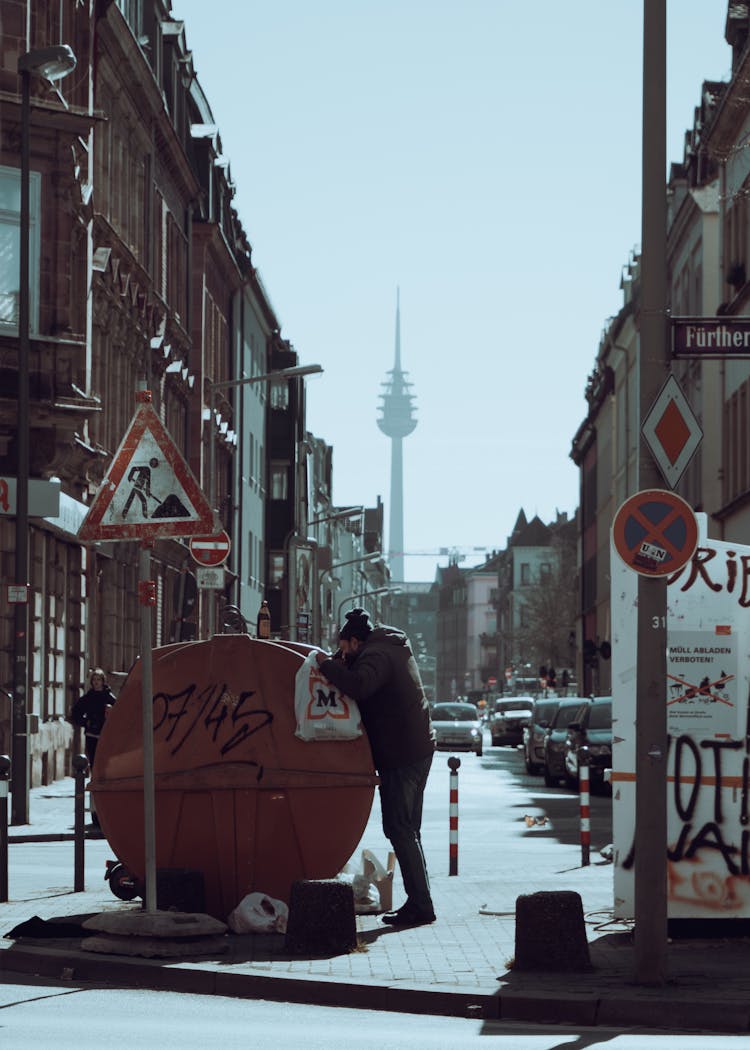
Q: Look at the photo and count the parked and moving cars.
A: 5